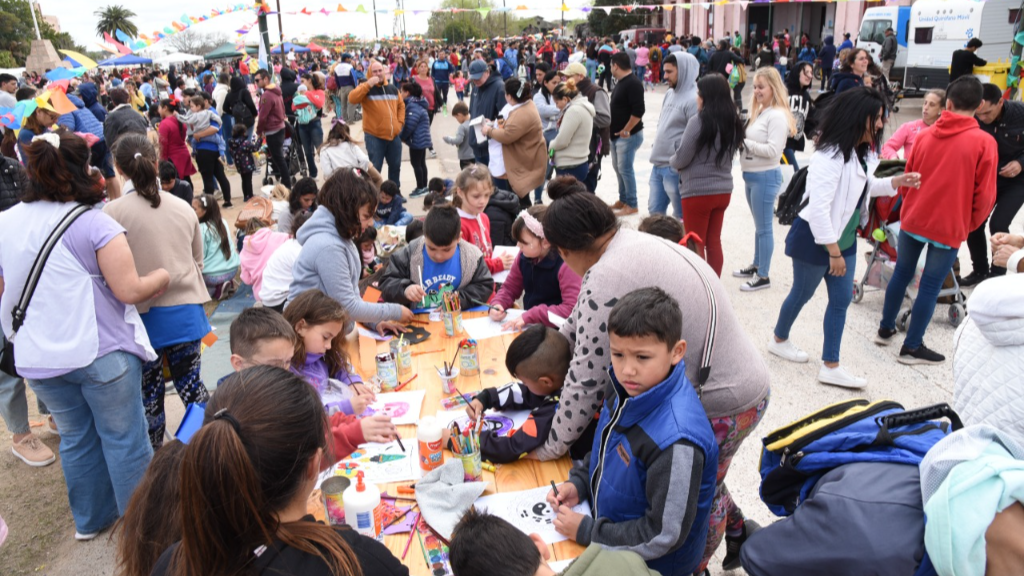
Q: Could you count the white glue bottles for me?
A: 2